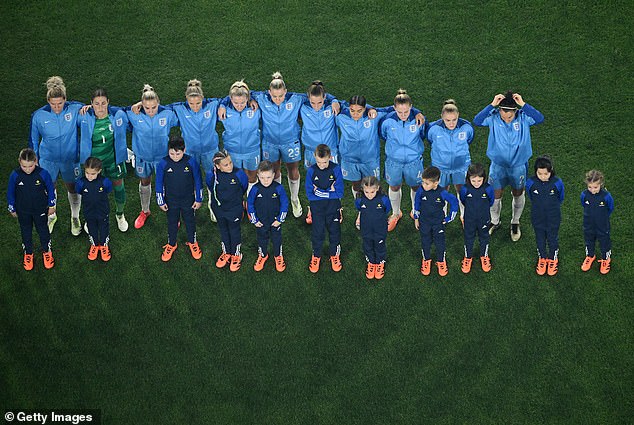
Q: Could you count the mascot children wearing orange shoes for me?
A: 11